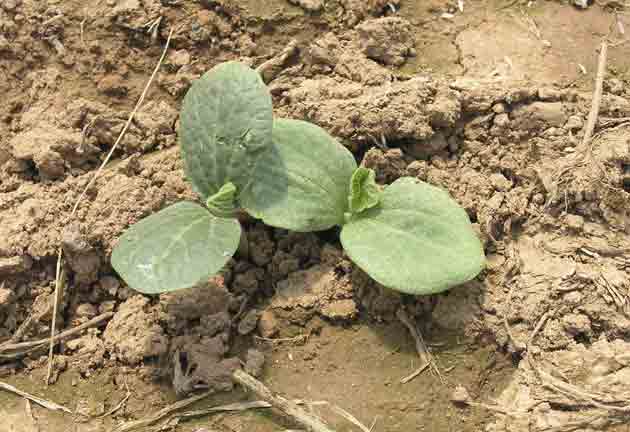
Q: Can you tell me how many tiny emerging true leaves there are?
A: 2